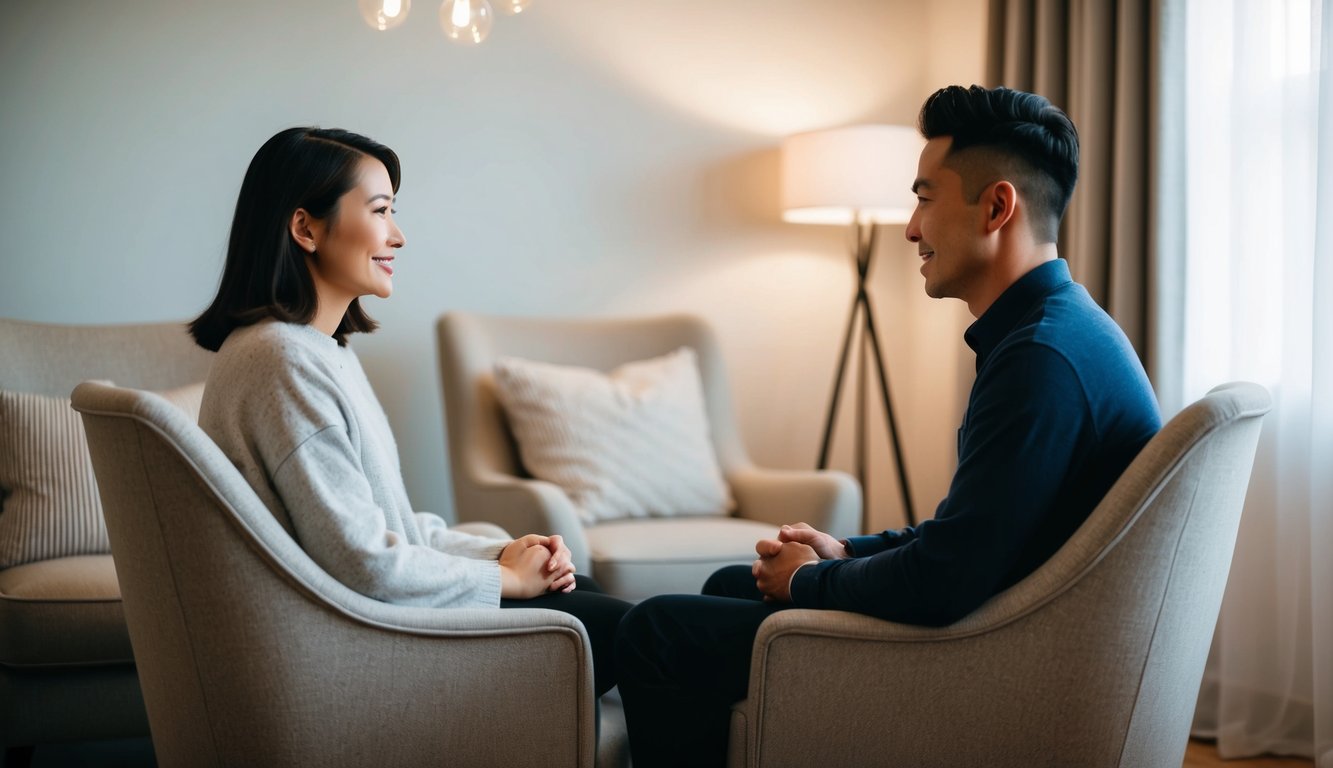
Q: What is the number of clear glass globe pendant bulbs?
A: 3